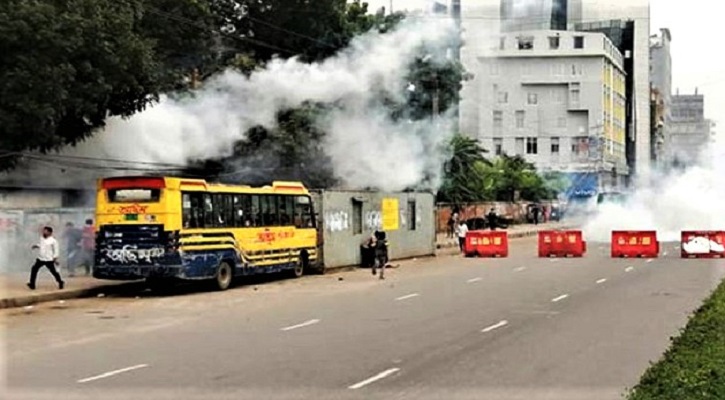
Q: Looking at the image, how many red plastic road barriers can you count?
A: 4